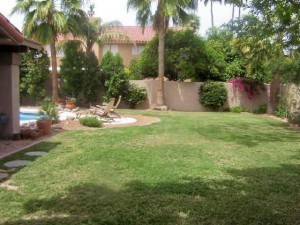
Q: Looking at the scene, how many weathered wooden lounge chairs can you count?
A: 2